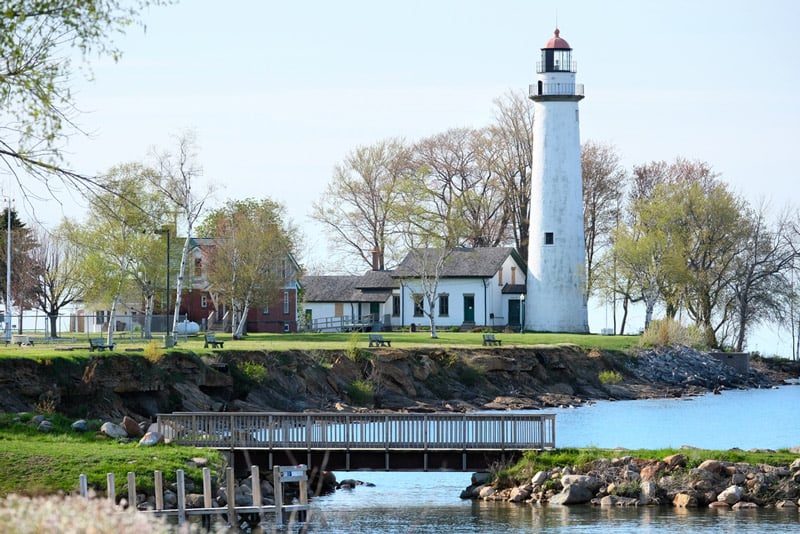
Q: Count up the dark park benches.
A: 4